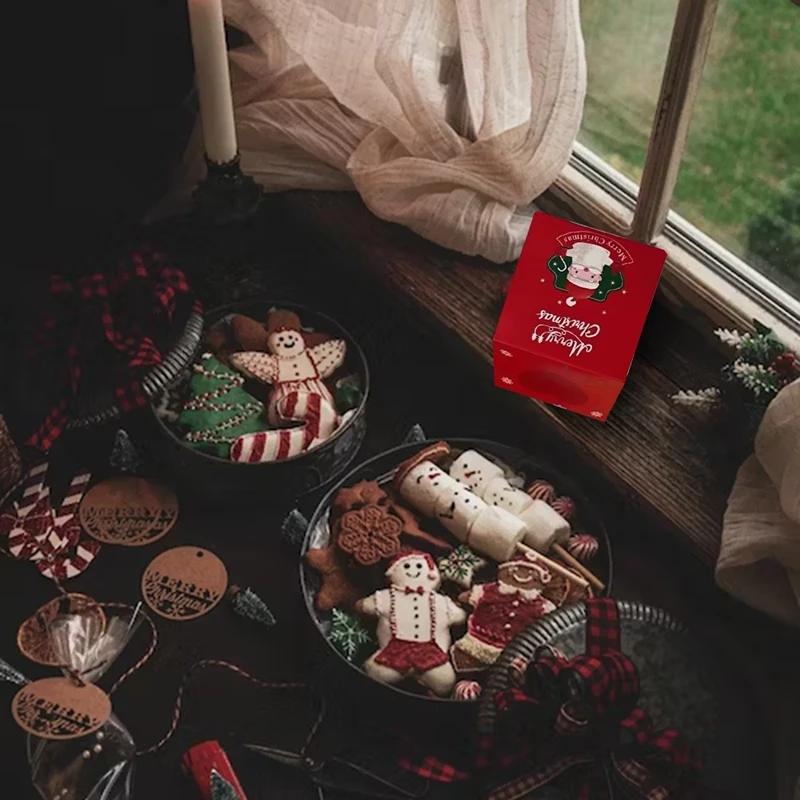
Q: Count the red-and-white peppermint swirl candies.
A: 4